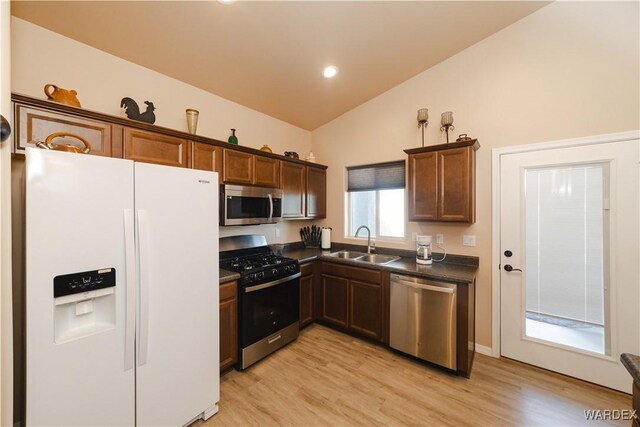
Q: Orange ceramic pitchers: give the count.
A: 1